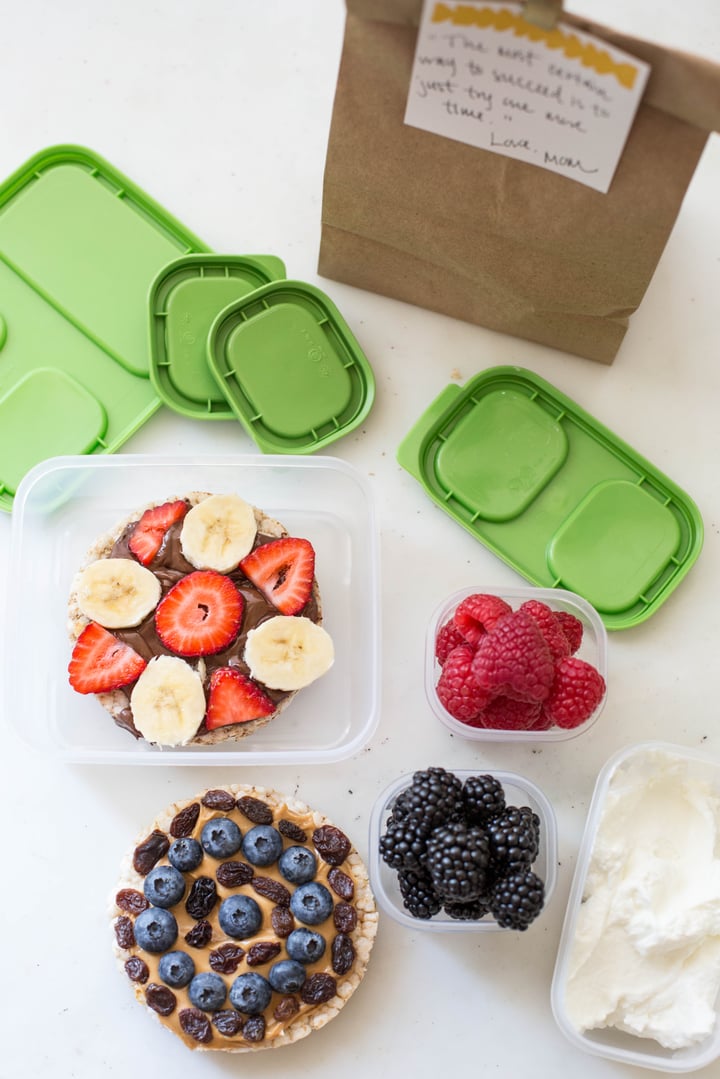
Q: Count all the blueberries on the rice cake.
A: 13